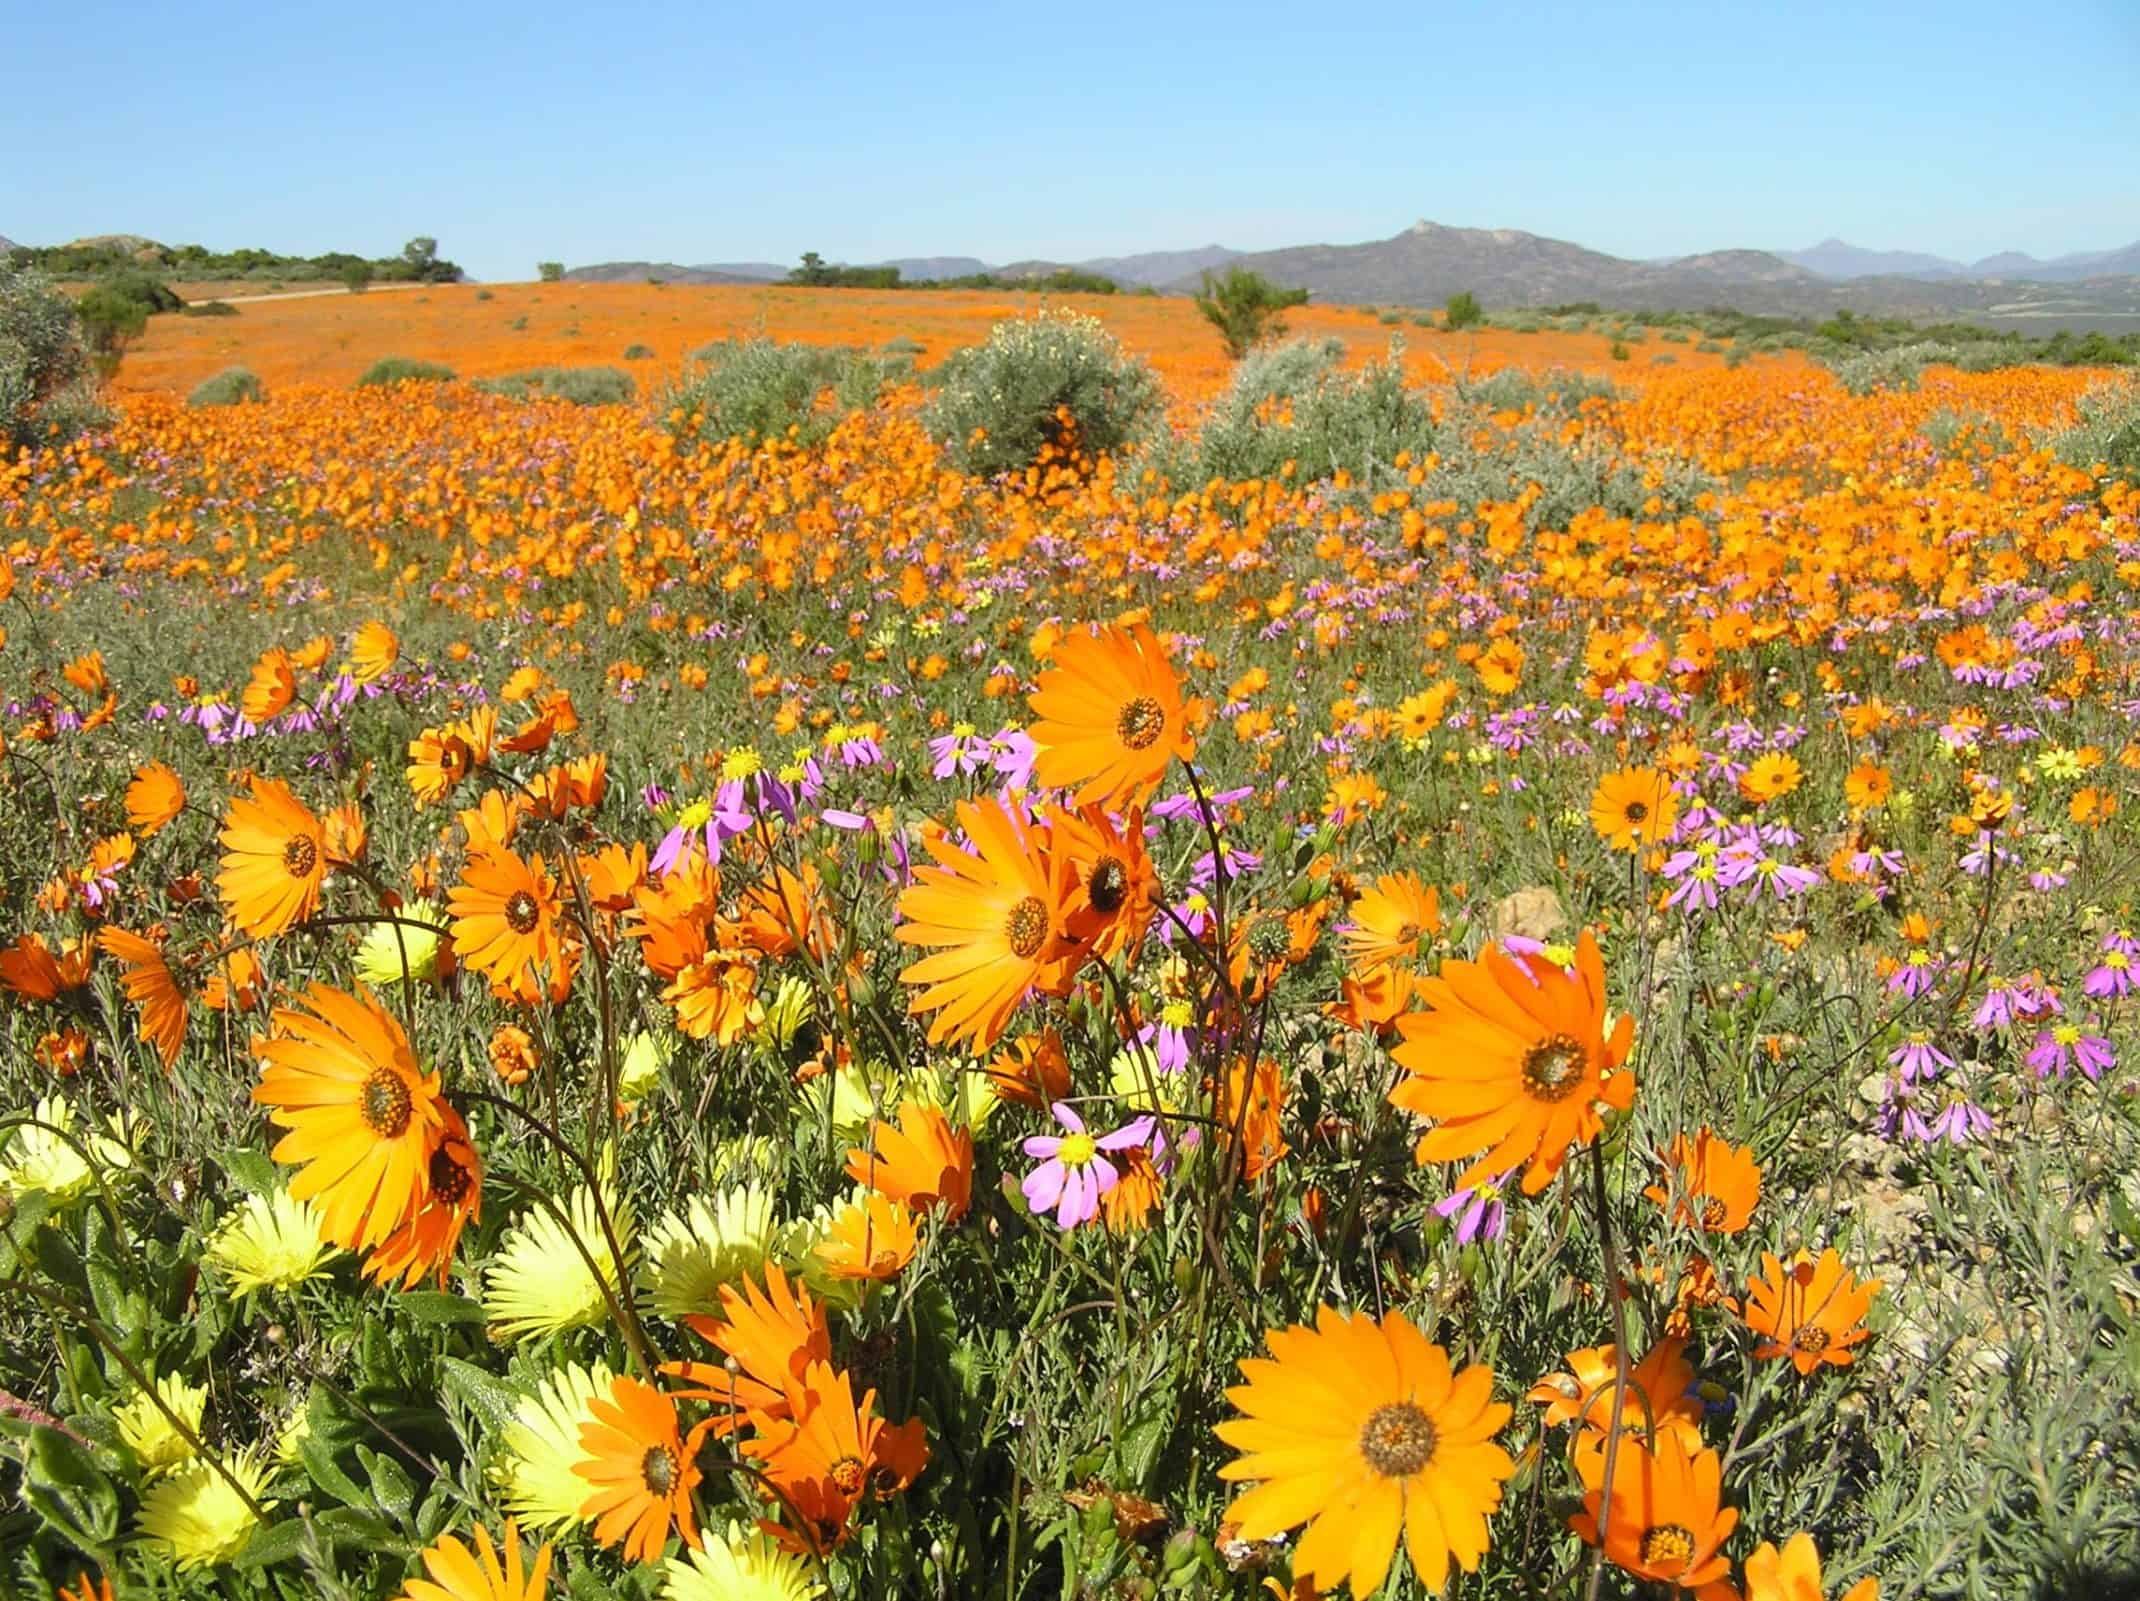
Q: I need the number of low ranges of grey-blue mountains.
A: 1